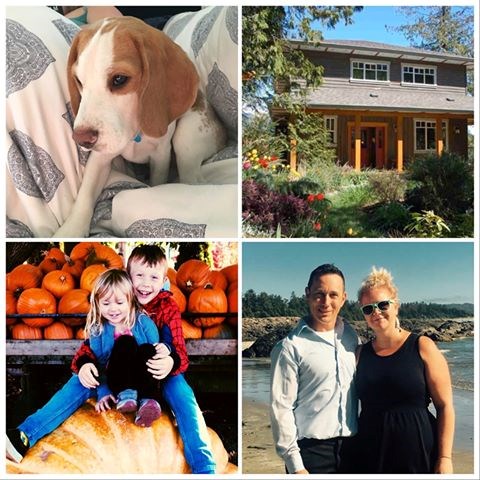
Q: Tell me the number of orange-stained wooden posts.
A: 4